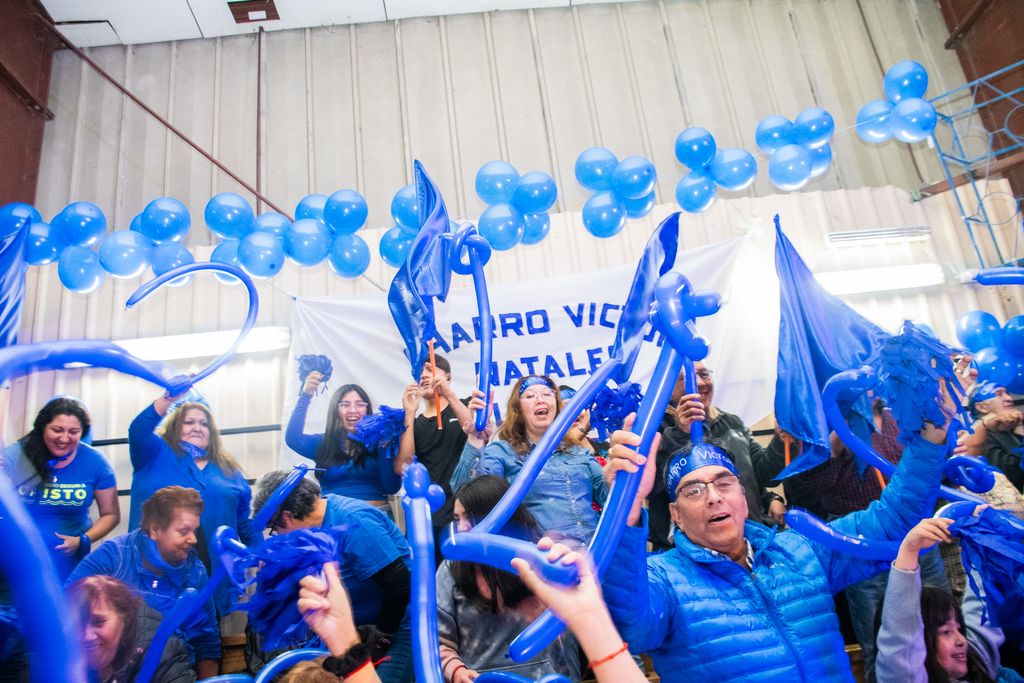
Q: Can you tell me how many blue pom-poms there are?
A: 6